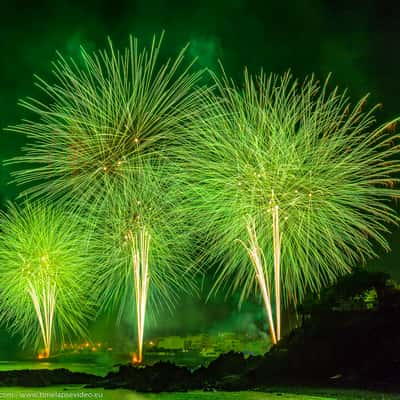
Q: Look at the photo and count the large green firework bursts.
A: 4